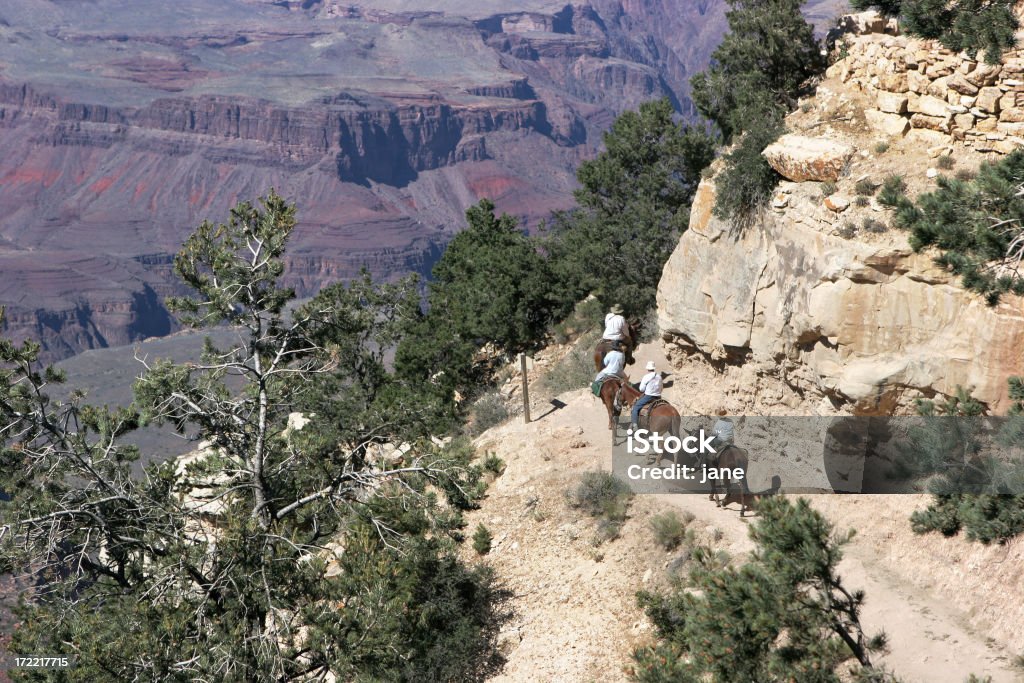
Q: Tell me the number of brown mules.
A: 4